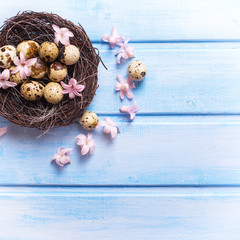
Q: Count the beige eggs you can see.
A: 11